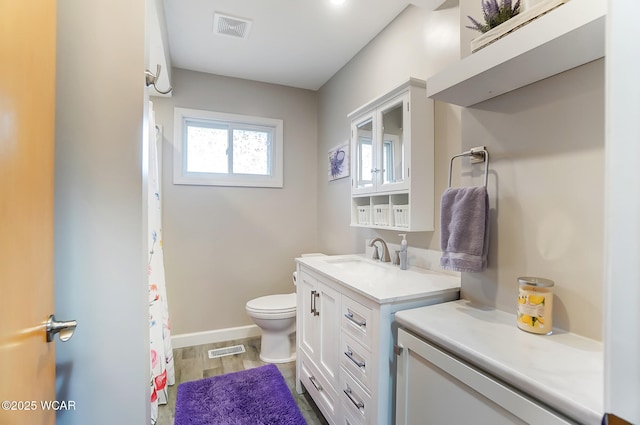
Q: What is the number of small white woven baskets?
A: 3